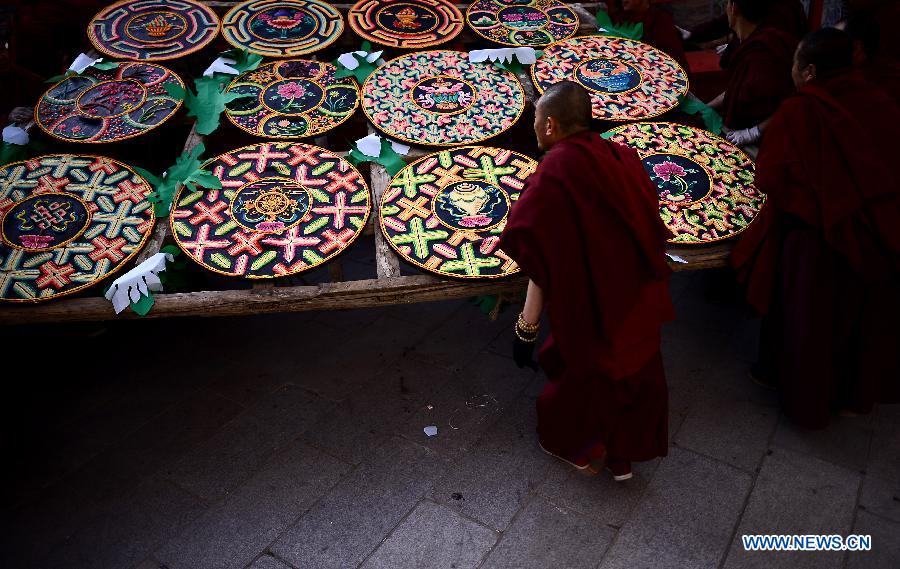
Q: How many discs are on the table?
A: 12